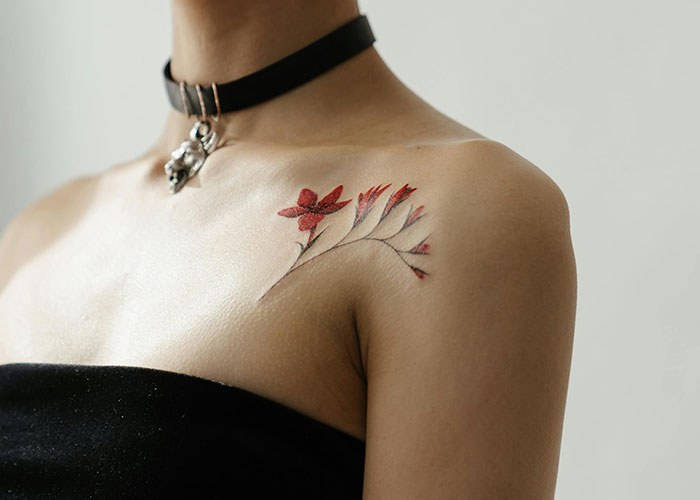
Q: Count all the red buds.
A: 5